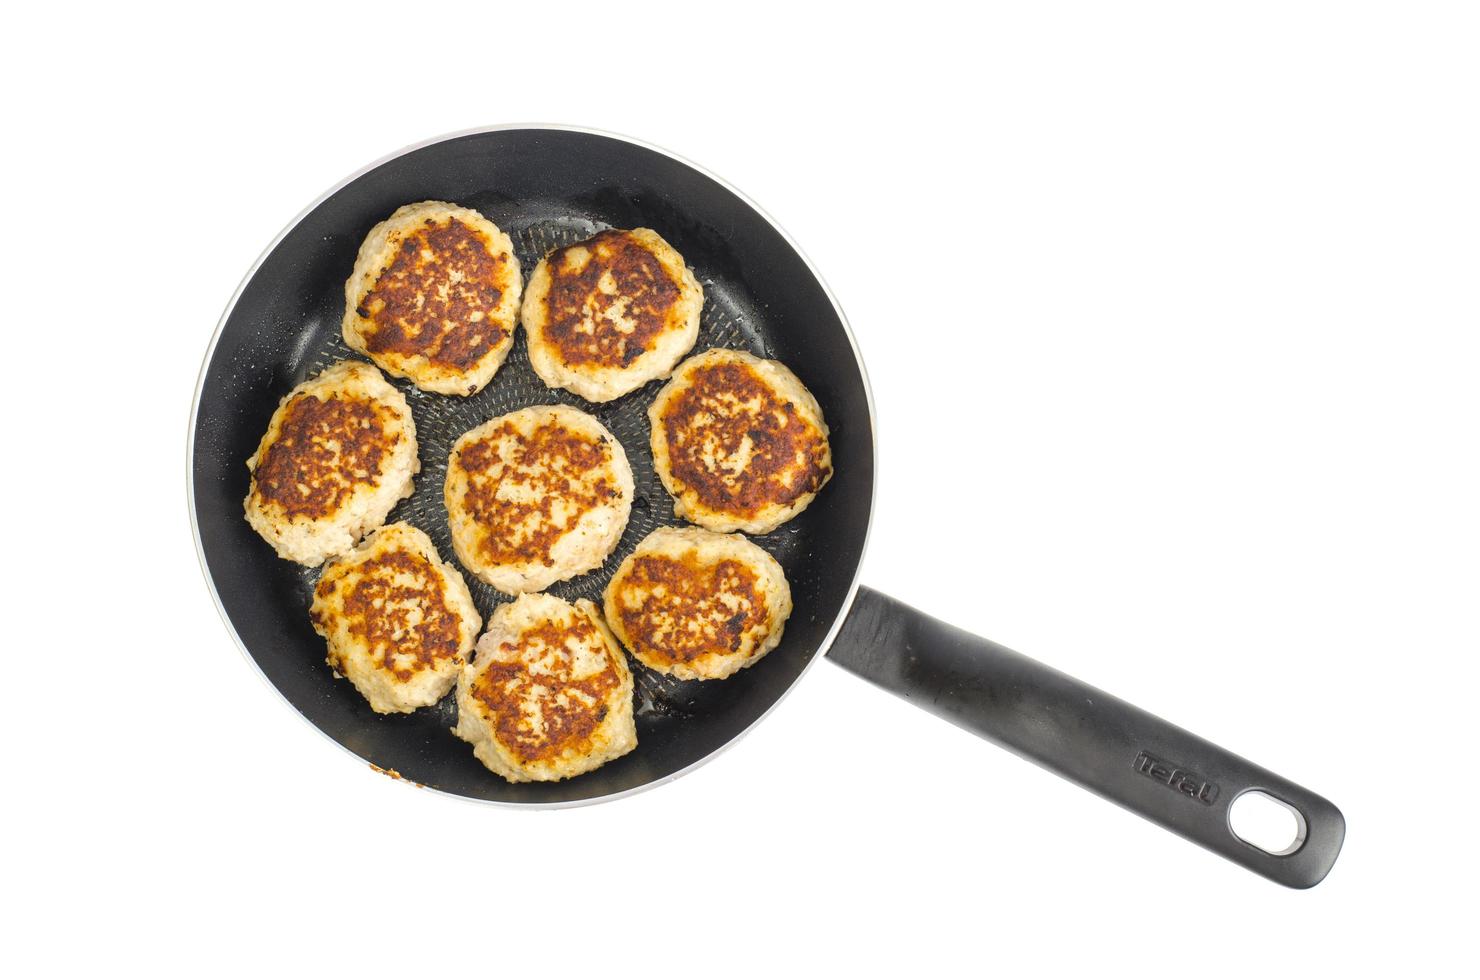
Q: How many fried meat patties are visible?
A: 8